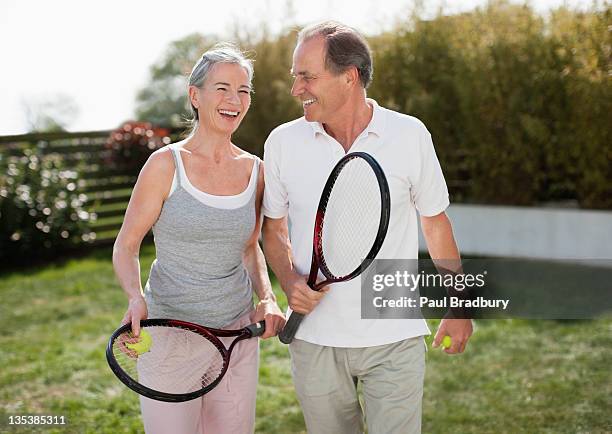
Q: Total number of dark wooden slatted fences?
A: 1